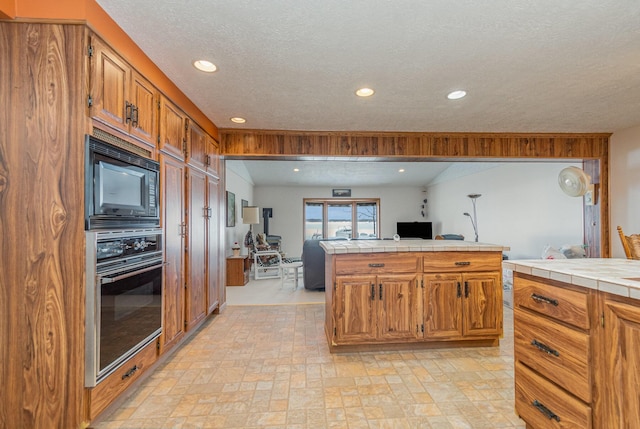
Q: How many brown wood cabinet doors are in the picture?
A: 13